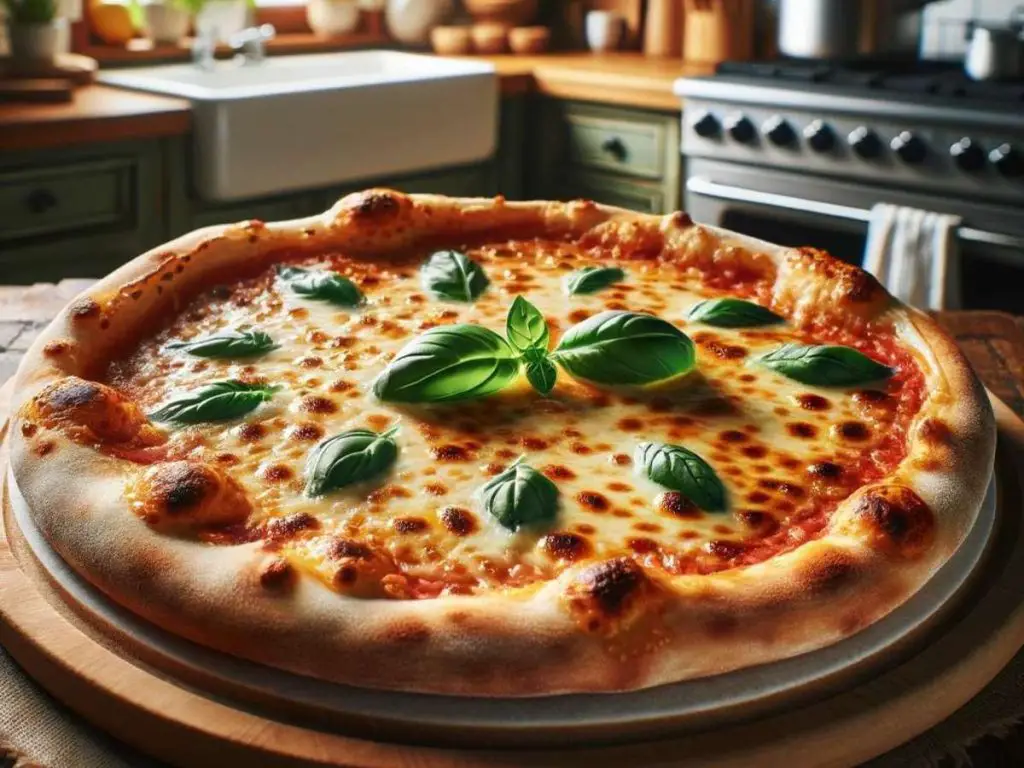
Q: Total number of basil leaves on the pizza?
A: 14